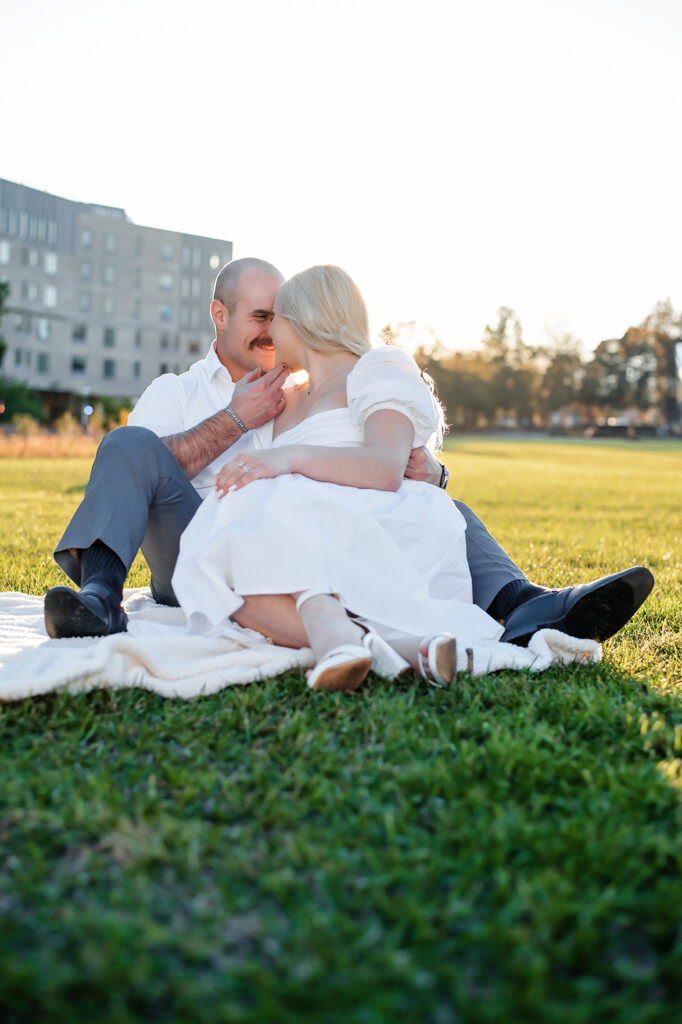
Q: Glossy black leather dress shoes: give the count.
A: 2